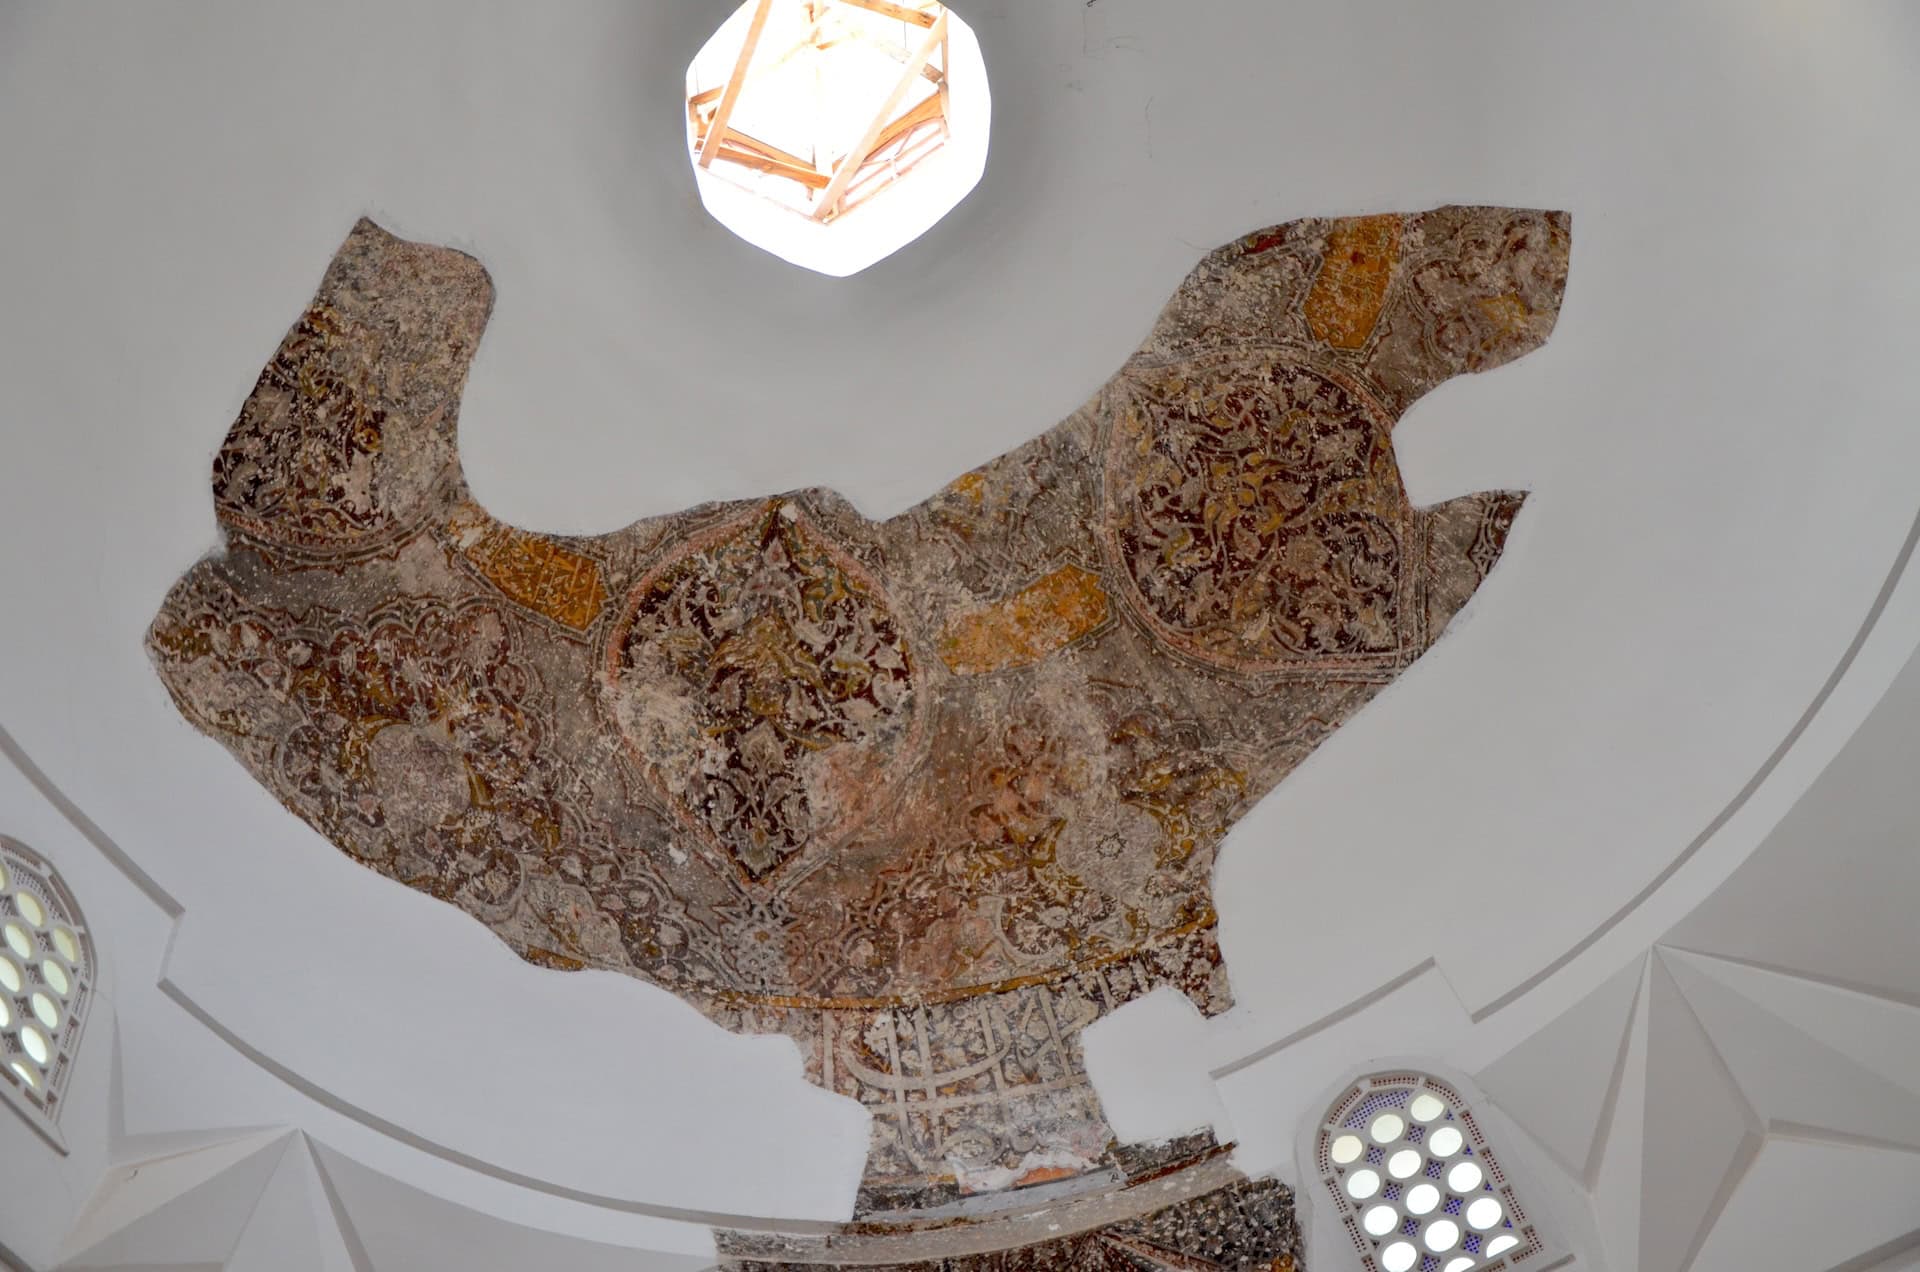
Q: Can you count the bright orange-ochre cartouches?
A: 3